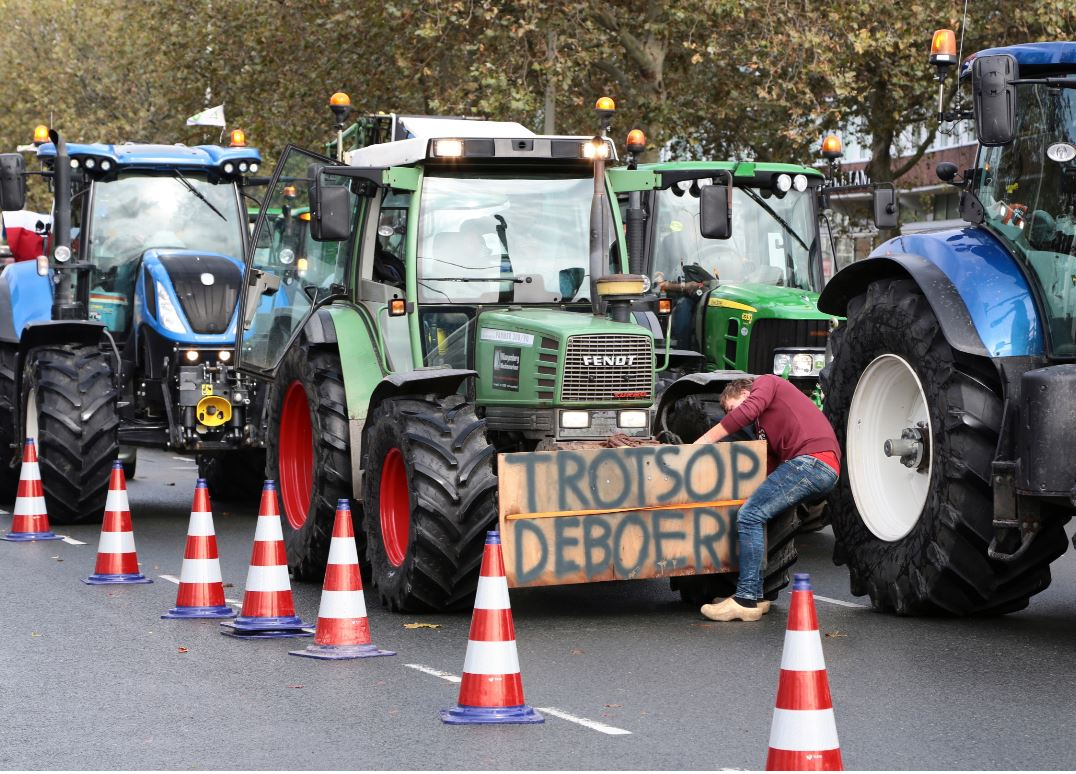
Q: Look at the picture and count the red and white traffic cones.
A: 7